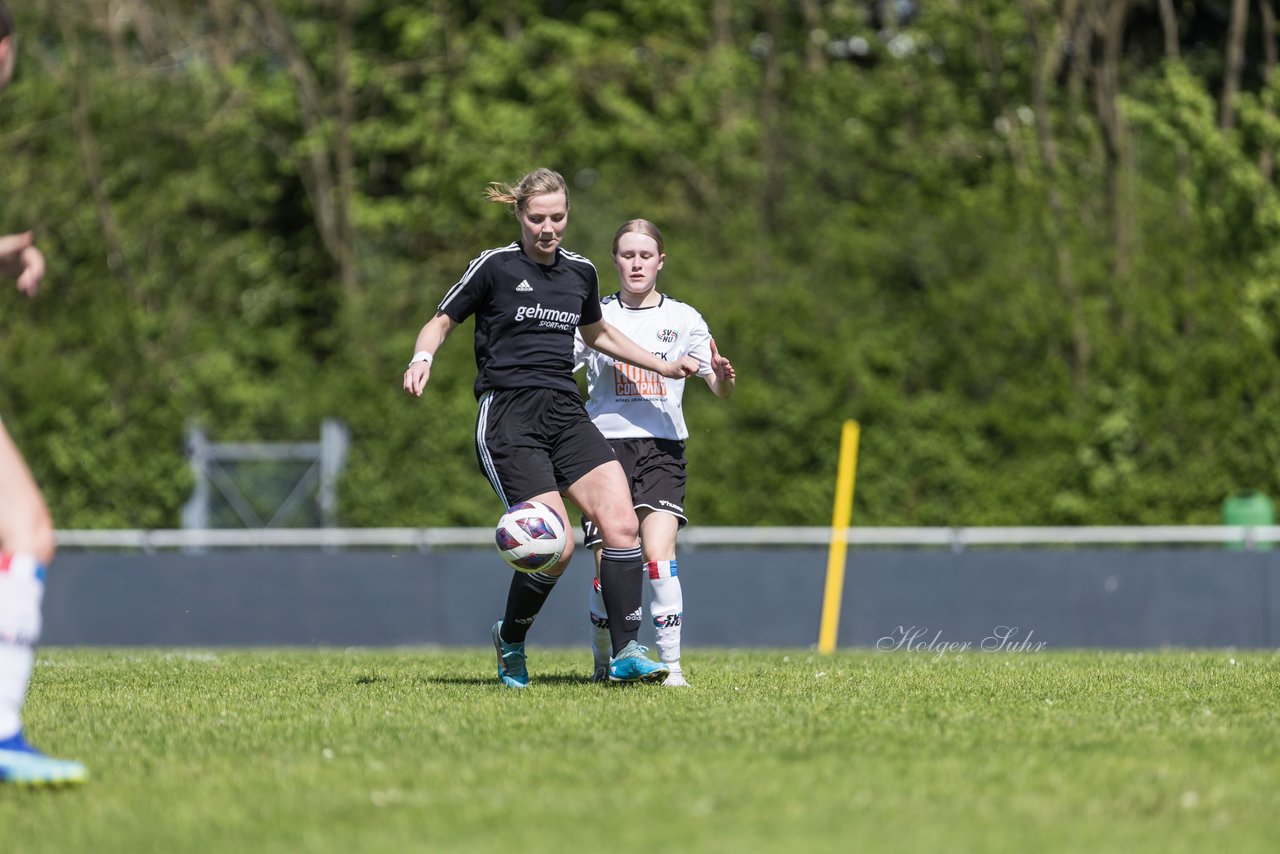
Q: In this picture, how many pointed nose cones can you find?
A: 0